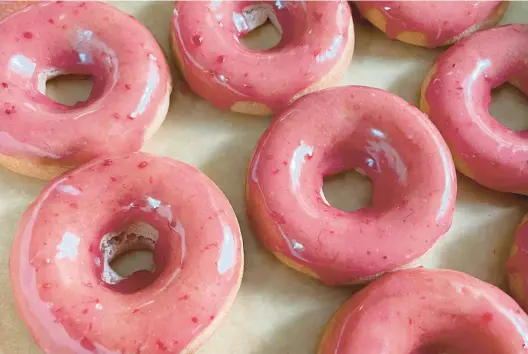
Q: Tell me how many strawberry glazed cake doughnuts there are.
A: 8